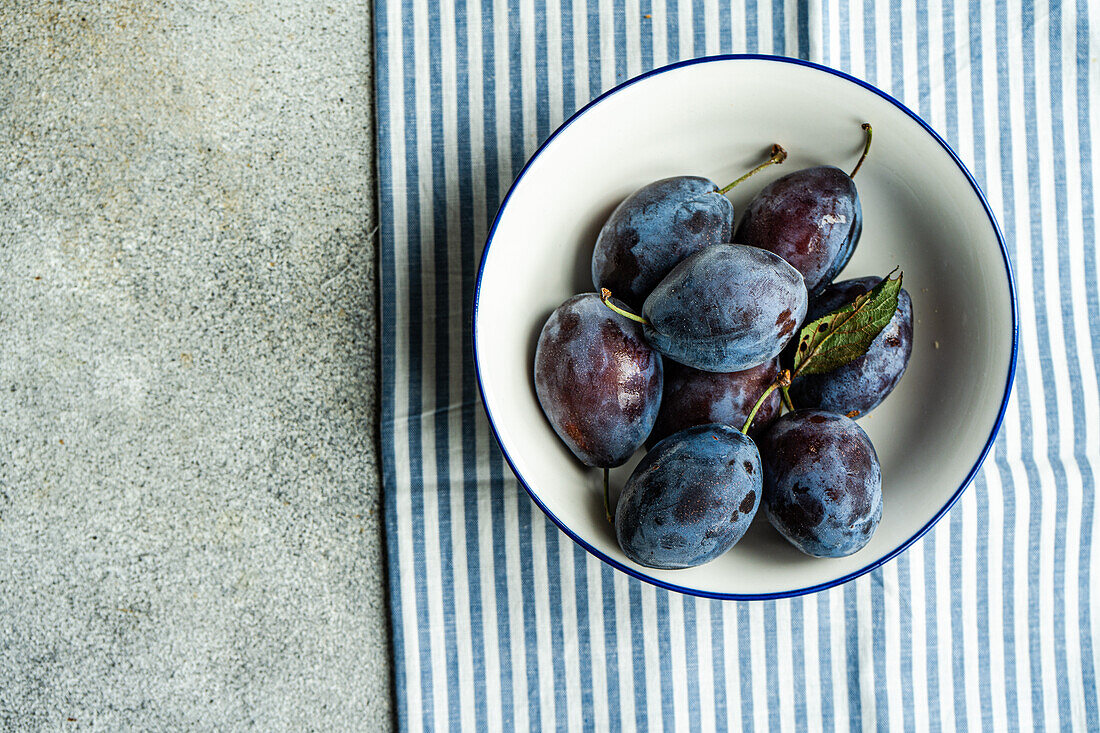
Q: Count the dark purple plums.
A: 8